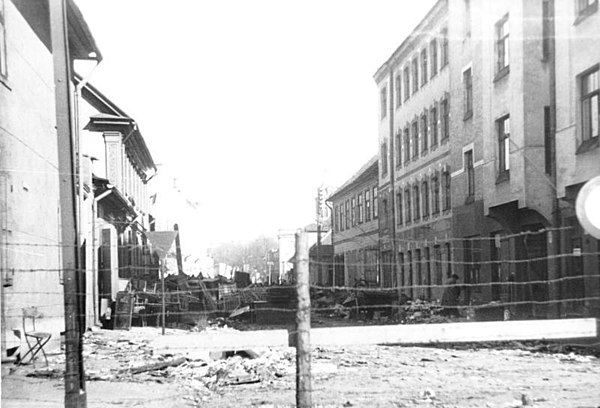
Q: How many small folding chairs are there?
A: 1